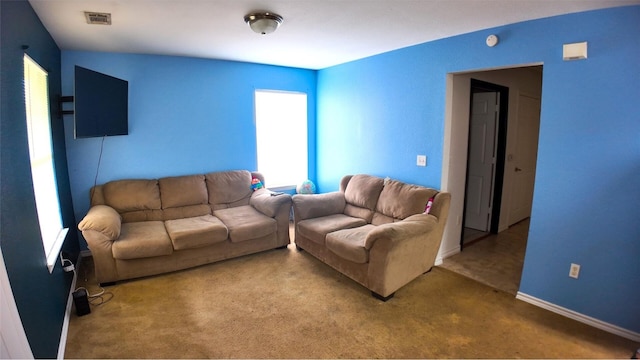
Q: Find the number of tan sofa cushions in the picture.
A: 10